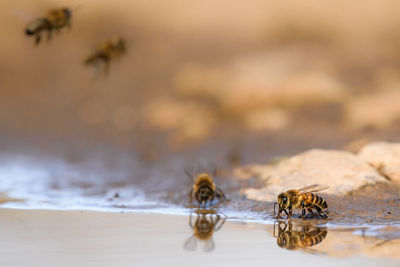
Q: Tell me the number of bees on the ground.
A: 2